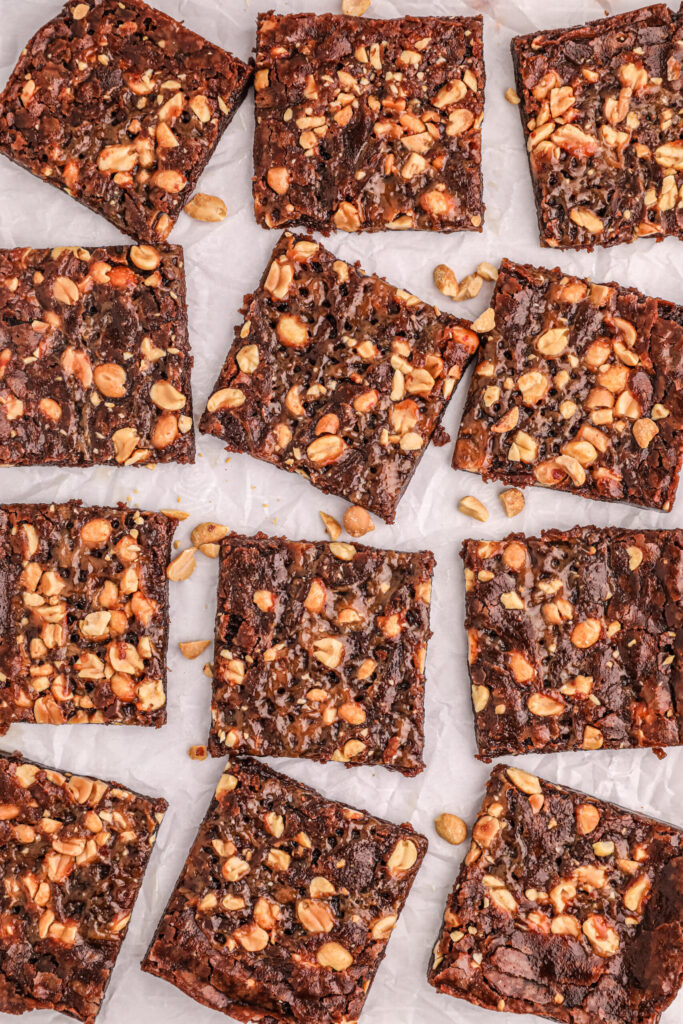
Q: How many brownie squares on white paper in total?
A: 12